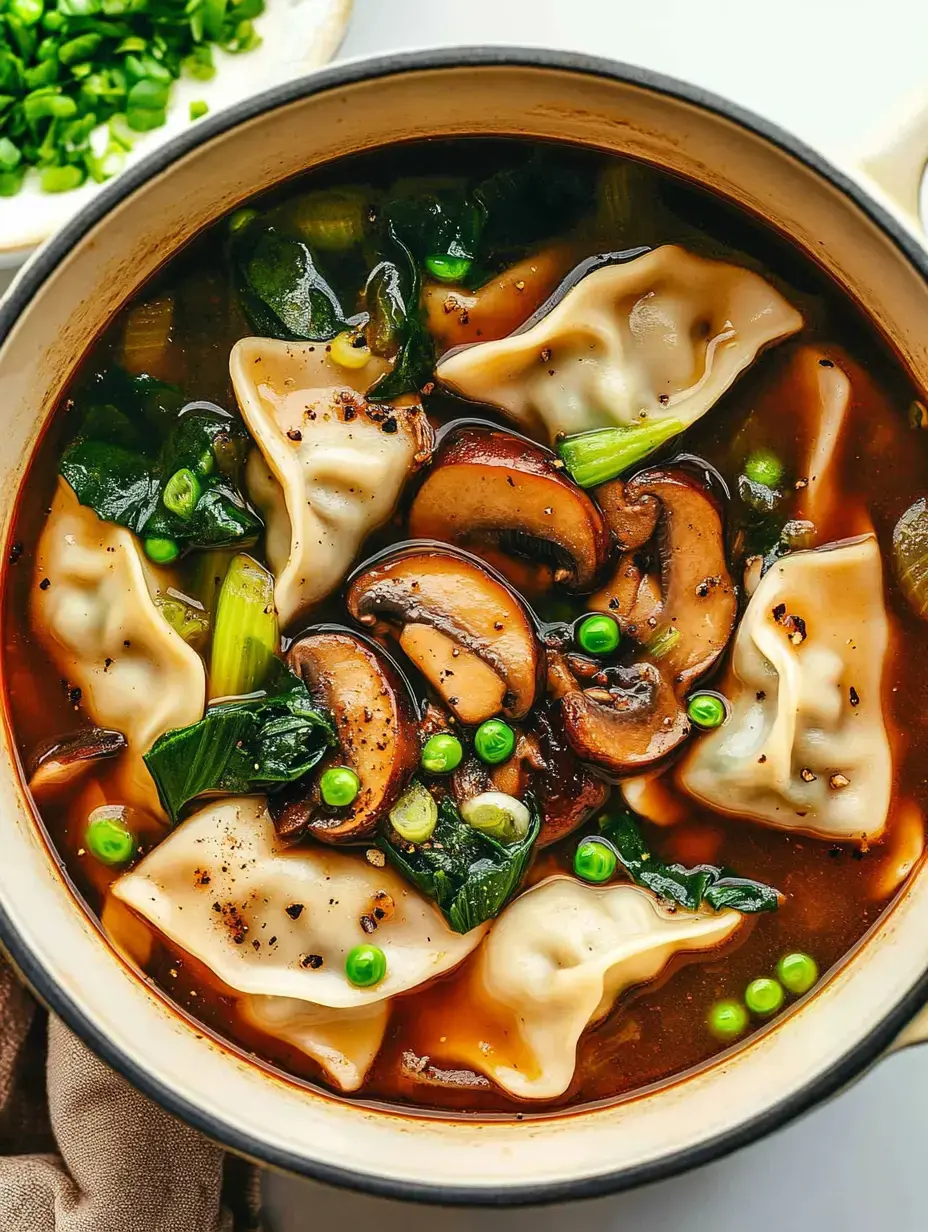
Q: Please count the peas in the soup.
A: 14